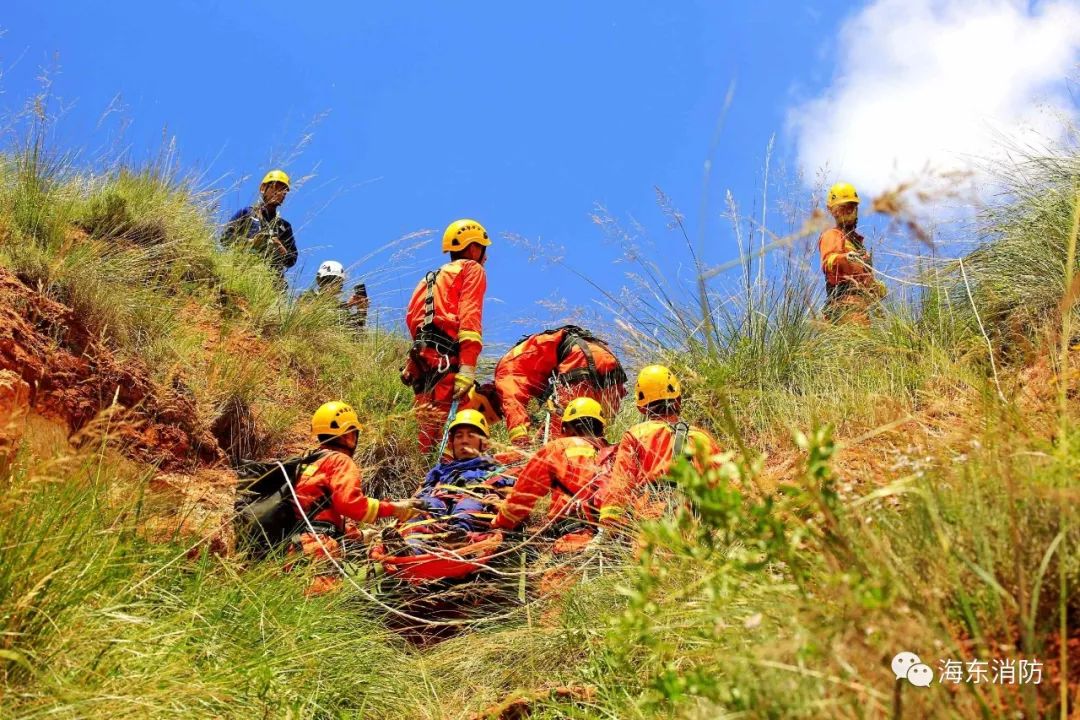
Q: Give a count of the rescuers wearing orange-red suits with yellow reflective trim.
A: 6